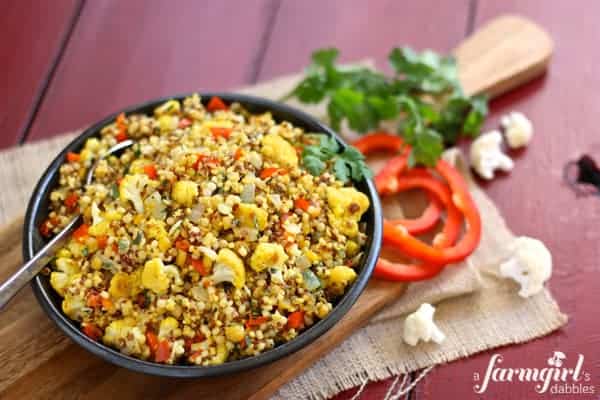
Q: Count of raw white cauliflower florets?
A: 4